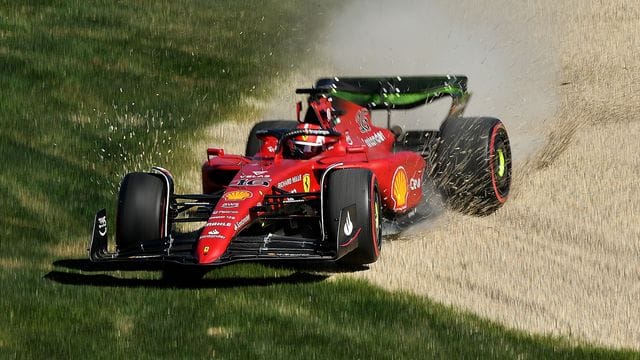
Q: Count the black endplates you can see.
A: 2